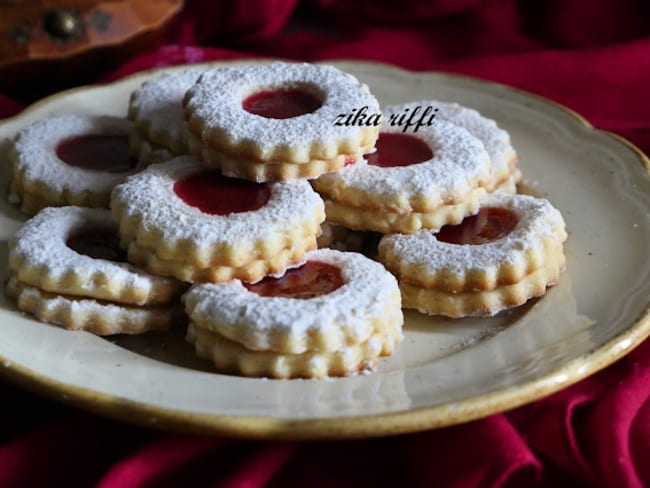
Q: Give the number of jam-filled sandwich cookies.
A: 9